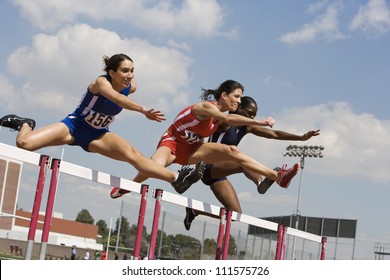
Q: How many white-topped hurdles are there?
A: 5